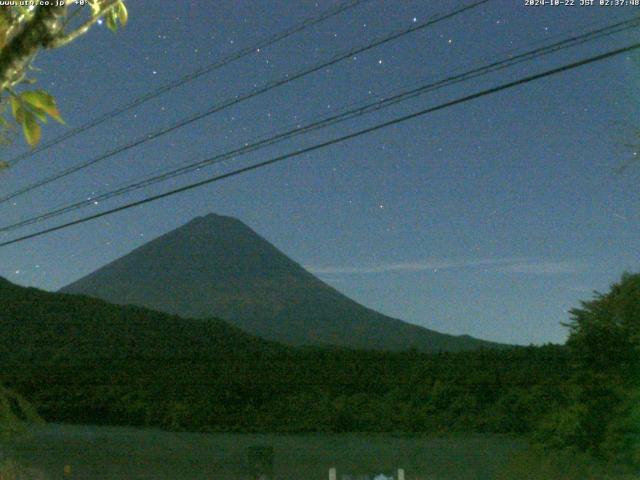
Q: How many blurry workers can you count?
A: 0